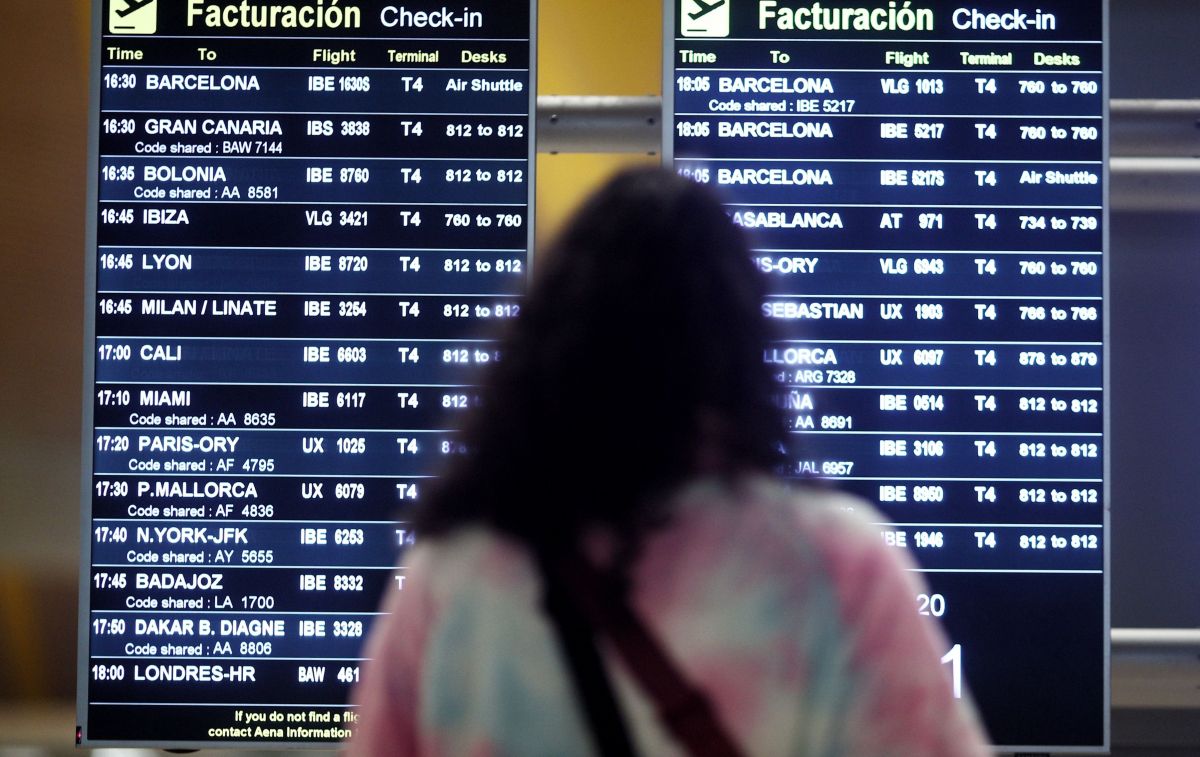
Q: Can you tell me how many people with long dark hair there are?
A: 1